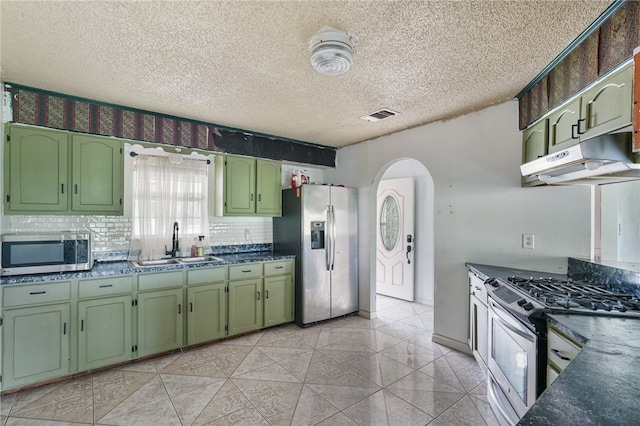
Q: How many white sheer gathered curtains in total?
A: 1